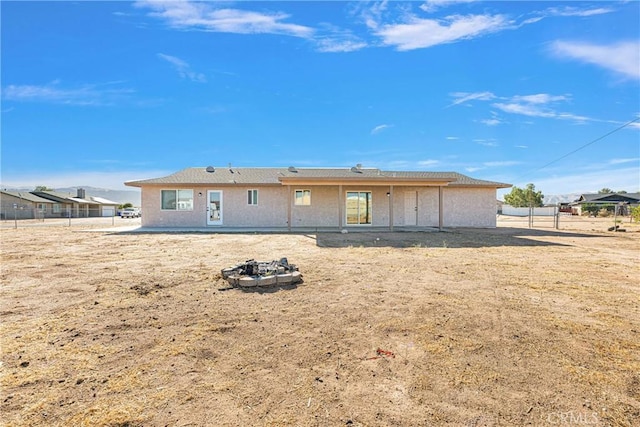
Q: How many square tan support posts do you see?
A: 4